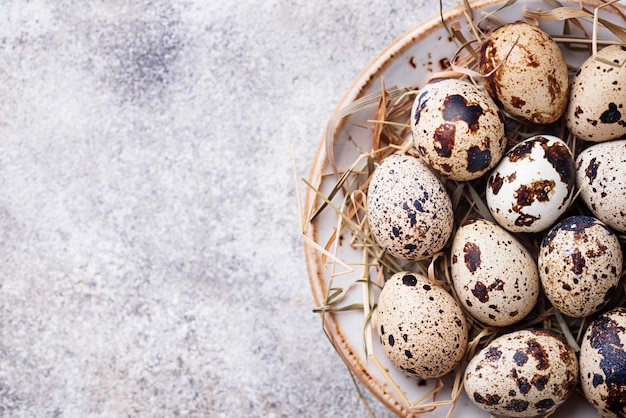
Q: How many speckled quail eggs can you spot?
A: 11